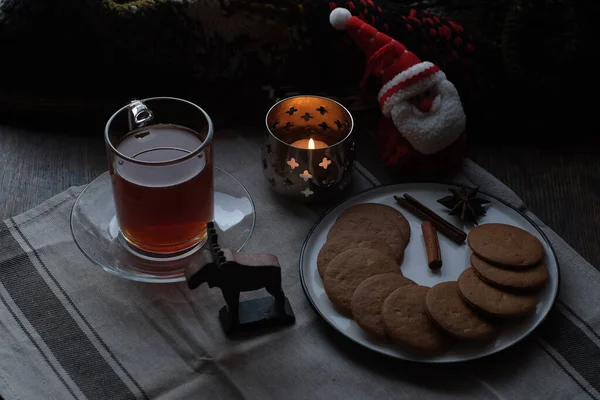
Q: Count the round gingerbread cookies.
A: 10